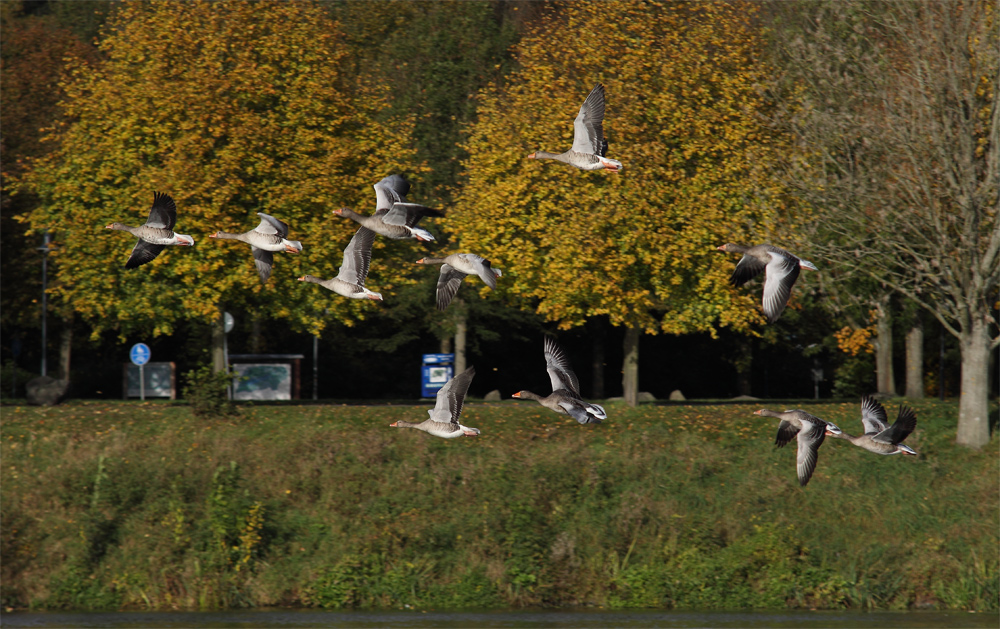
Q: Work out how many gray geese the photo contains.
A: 11